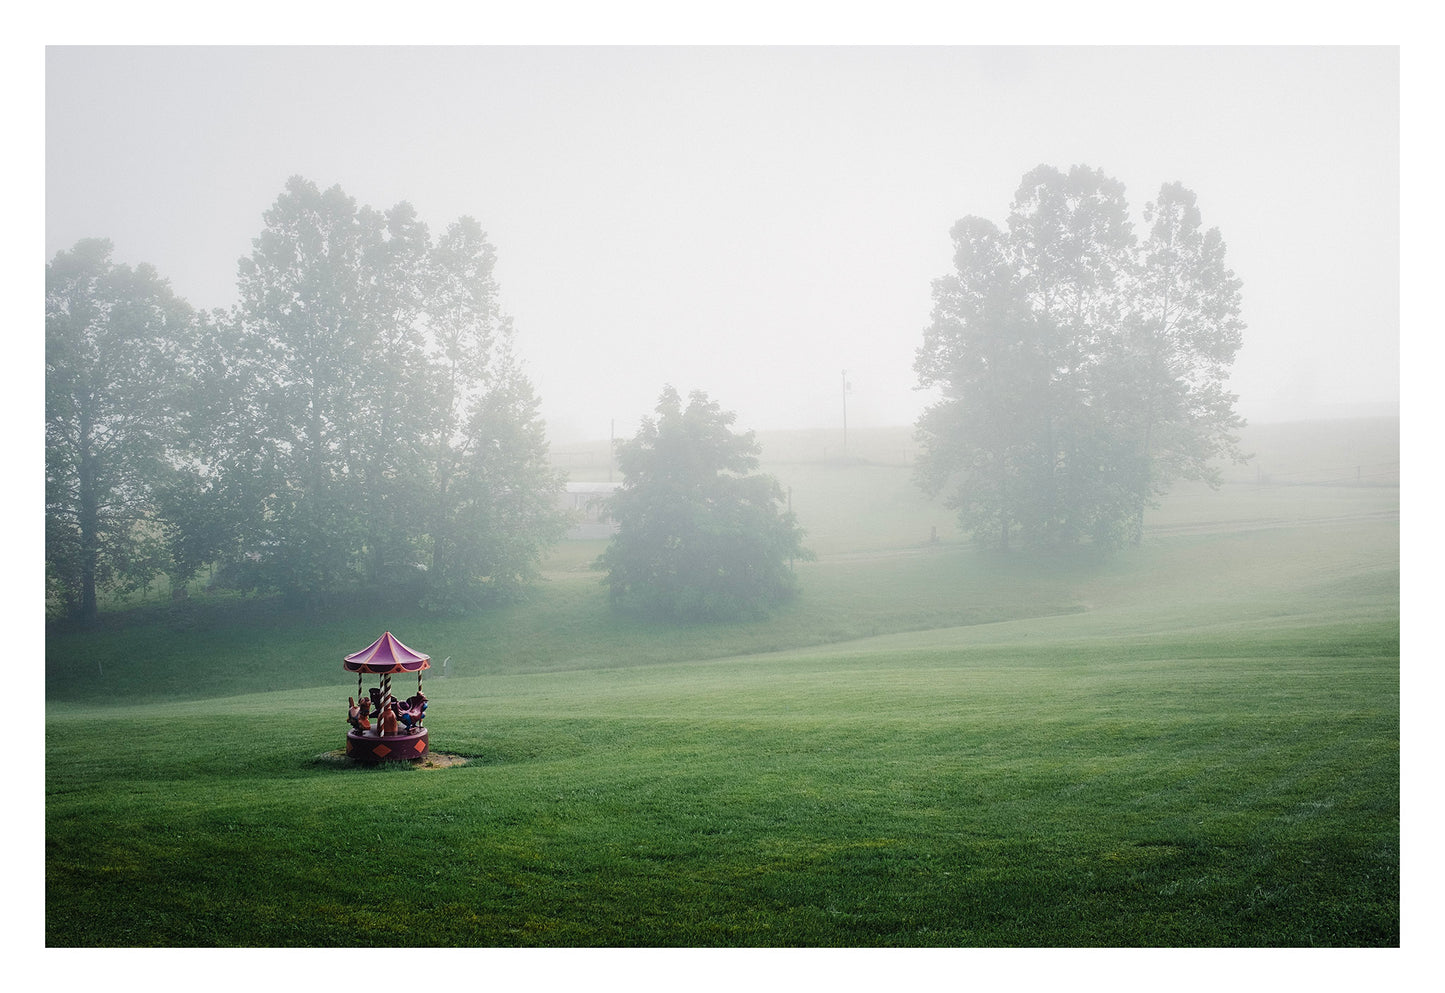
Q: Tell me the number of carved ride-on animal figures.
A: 3